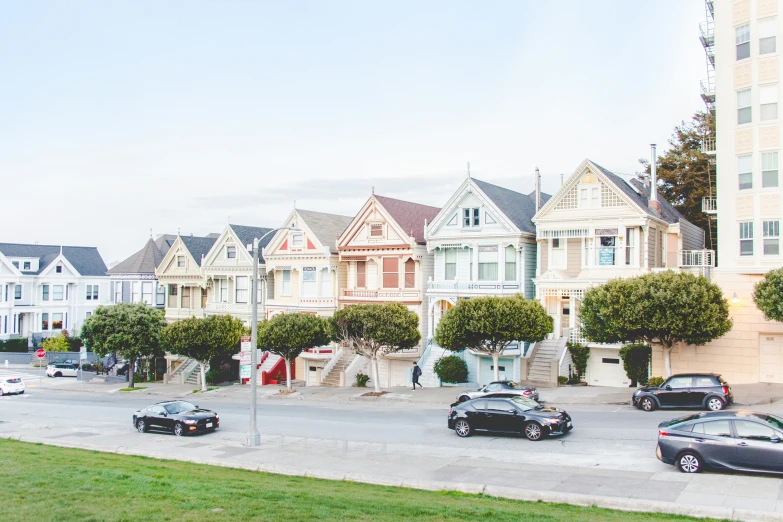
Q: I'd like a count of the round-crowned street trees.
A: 7